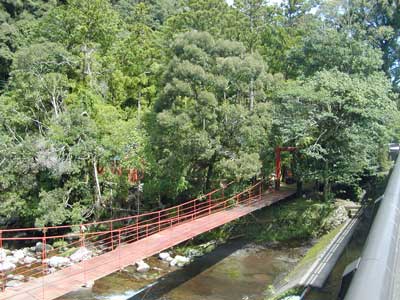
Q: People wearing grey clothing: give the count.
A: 0